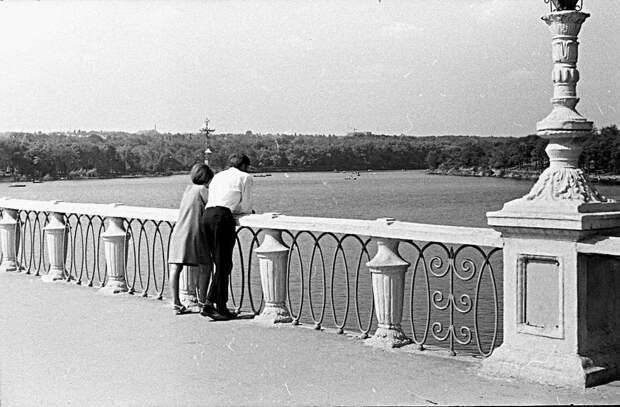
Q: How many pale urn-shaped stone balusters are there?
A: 6